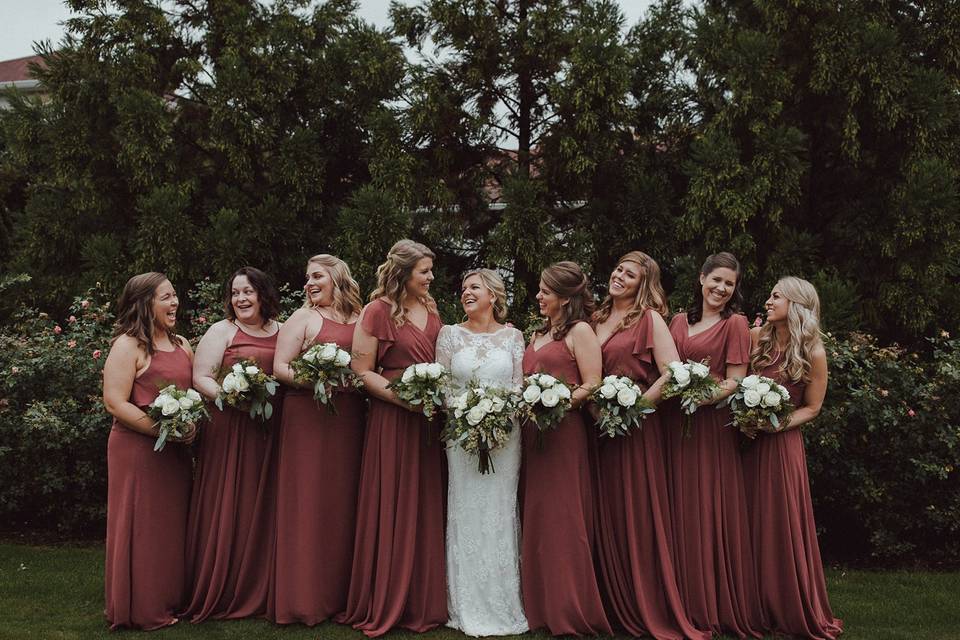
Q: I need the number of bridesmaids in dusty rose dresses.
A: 8